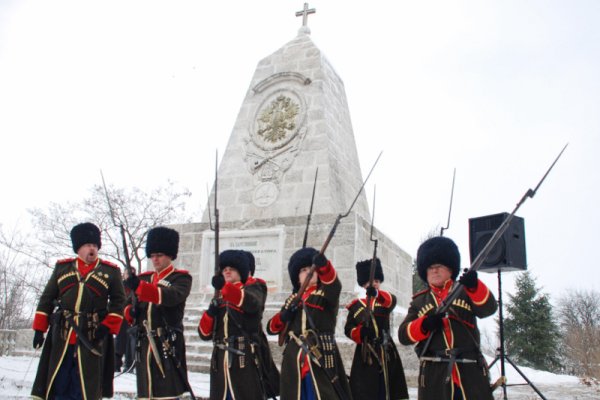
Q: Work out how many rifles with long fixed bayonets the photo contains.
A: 8